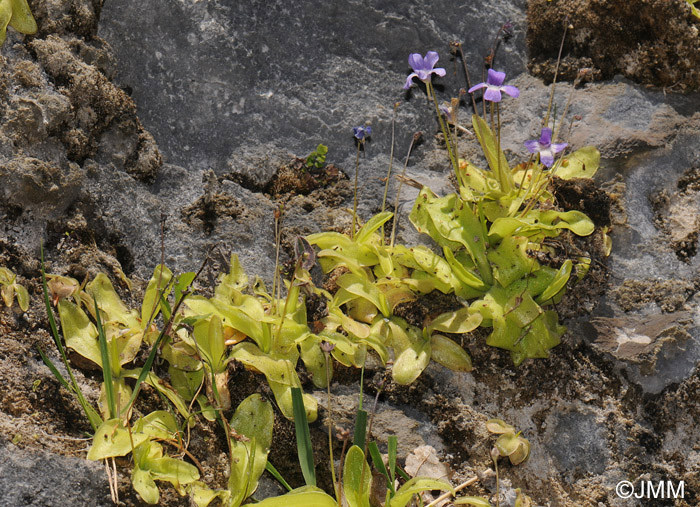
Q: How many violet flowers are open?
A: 3